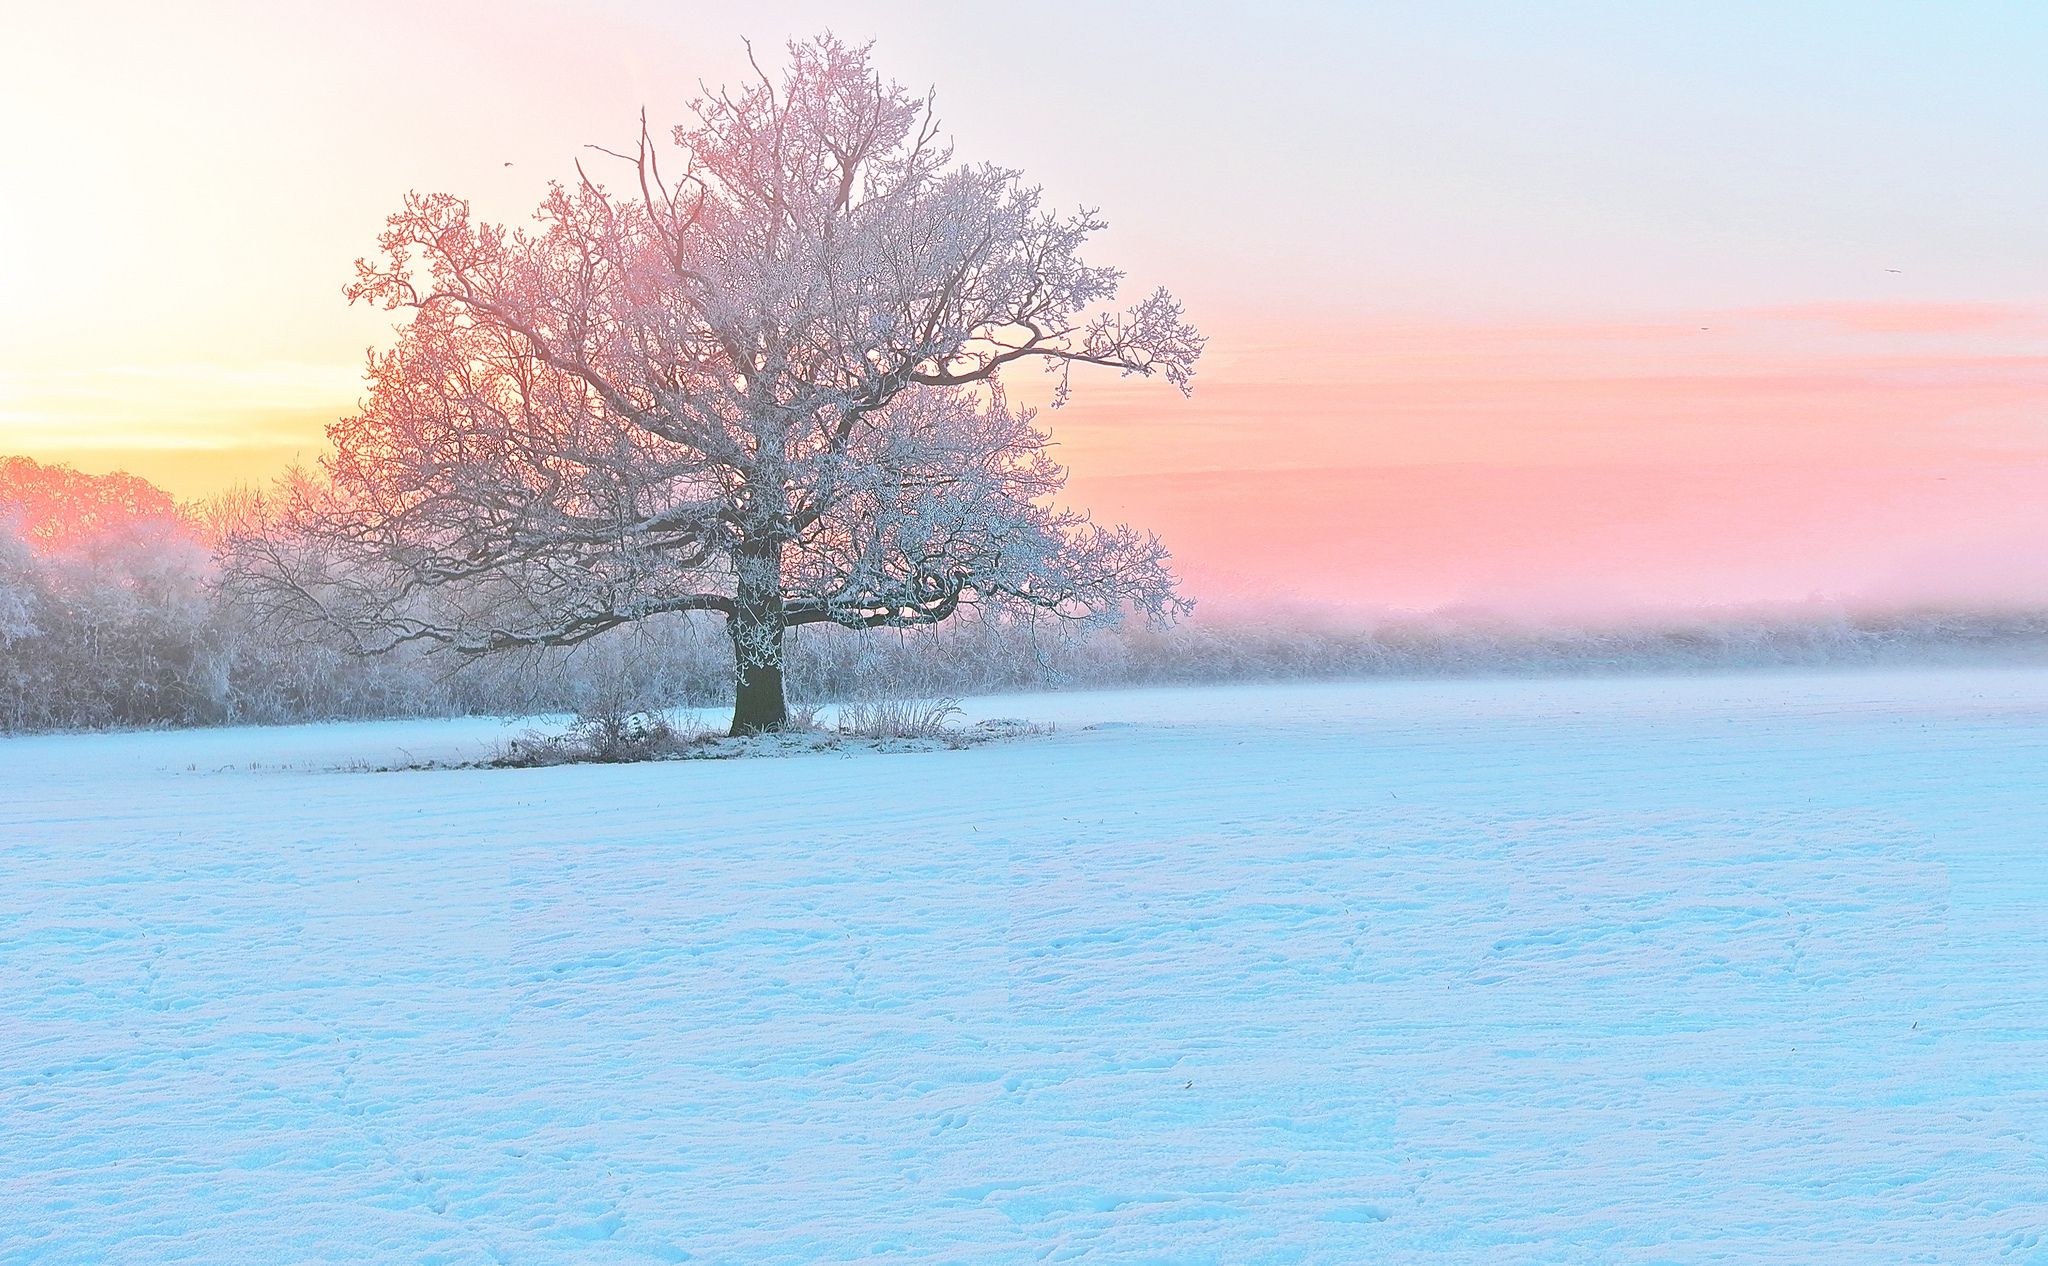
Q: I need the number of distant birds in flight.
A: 3